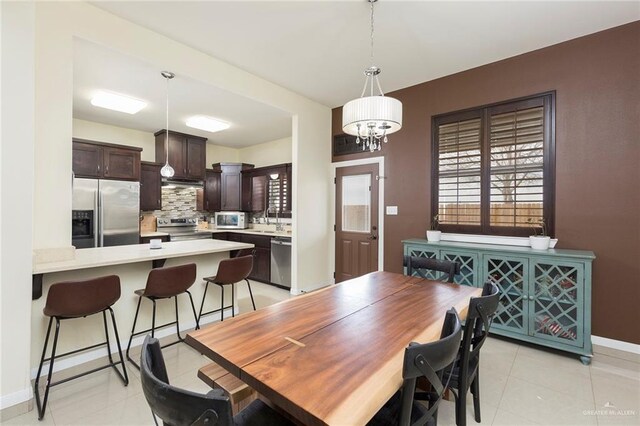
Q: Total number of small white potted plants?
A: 2